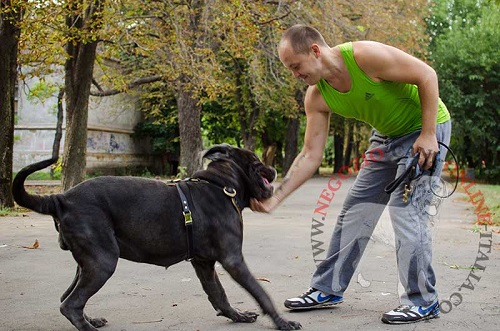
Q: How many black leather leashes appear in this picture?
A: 1